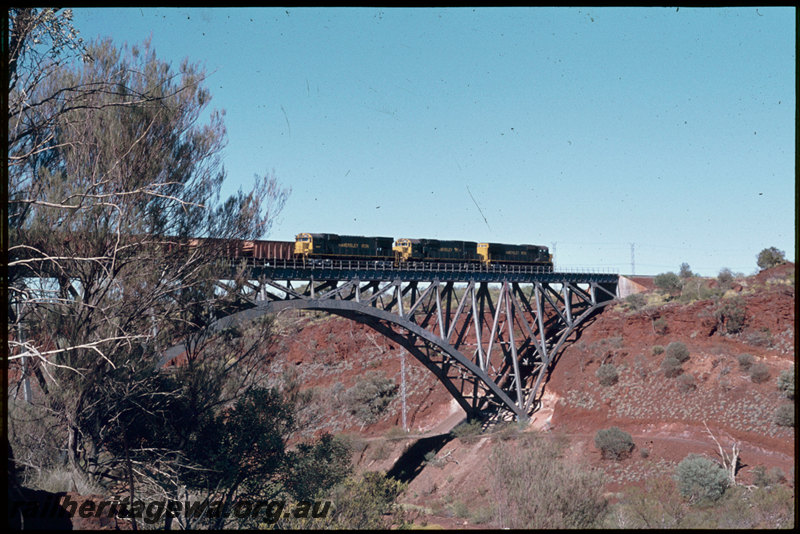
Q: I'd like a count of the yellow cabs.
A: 3